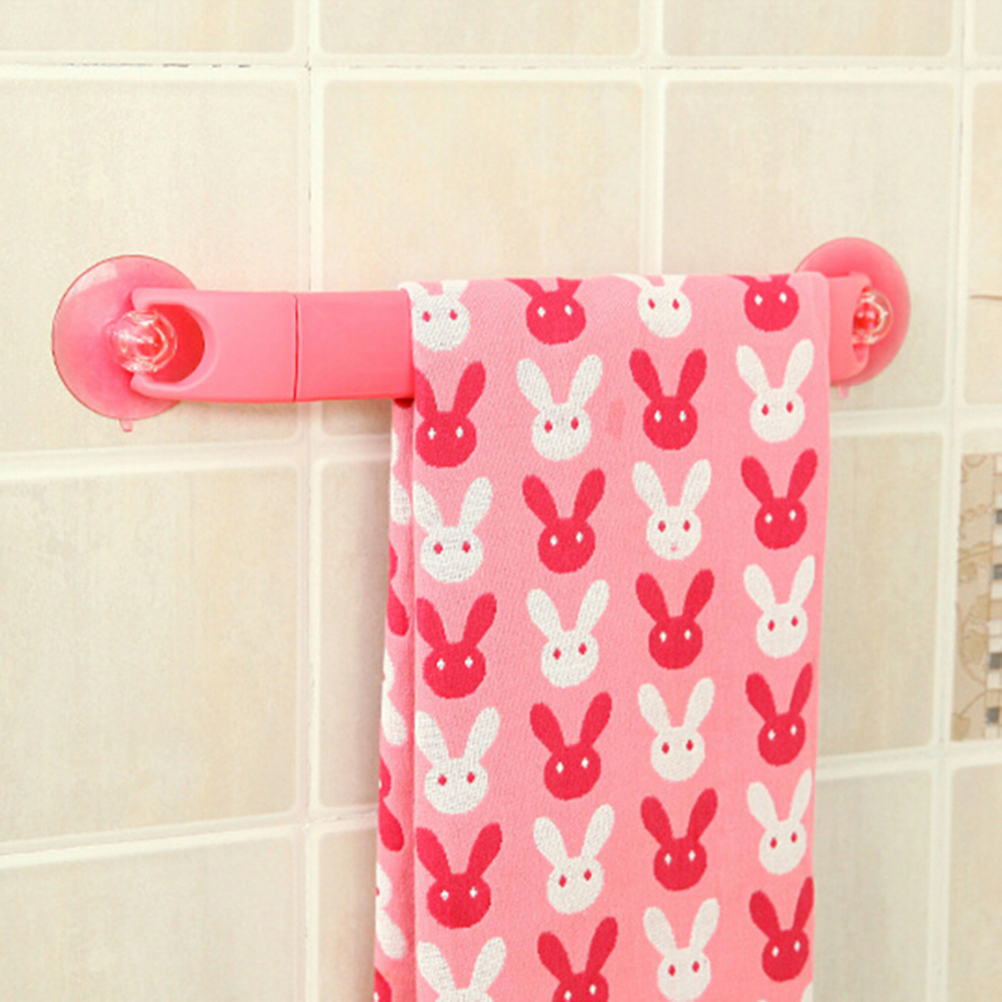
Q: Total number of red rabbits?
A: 14